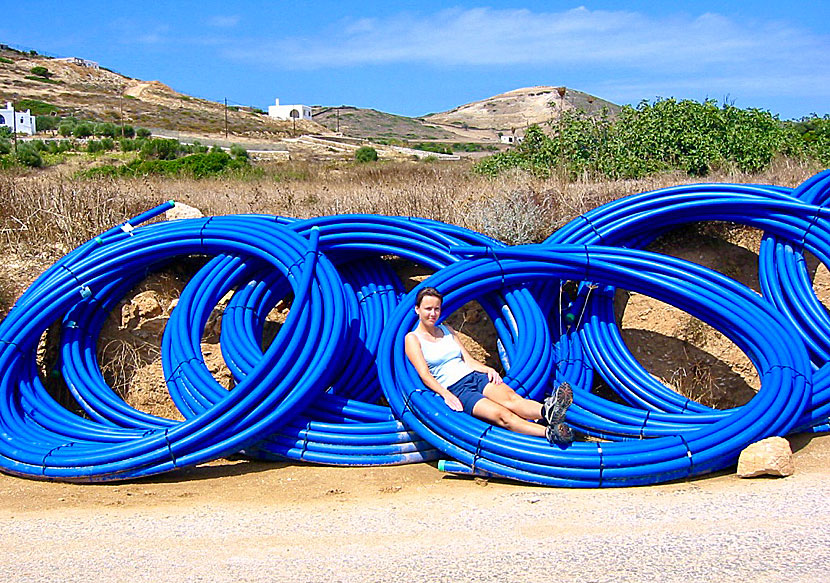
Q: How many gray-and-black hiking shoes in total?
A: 2